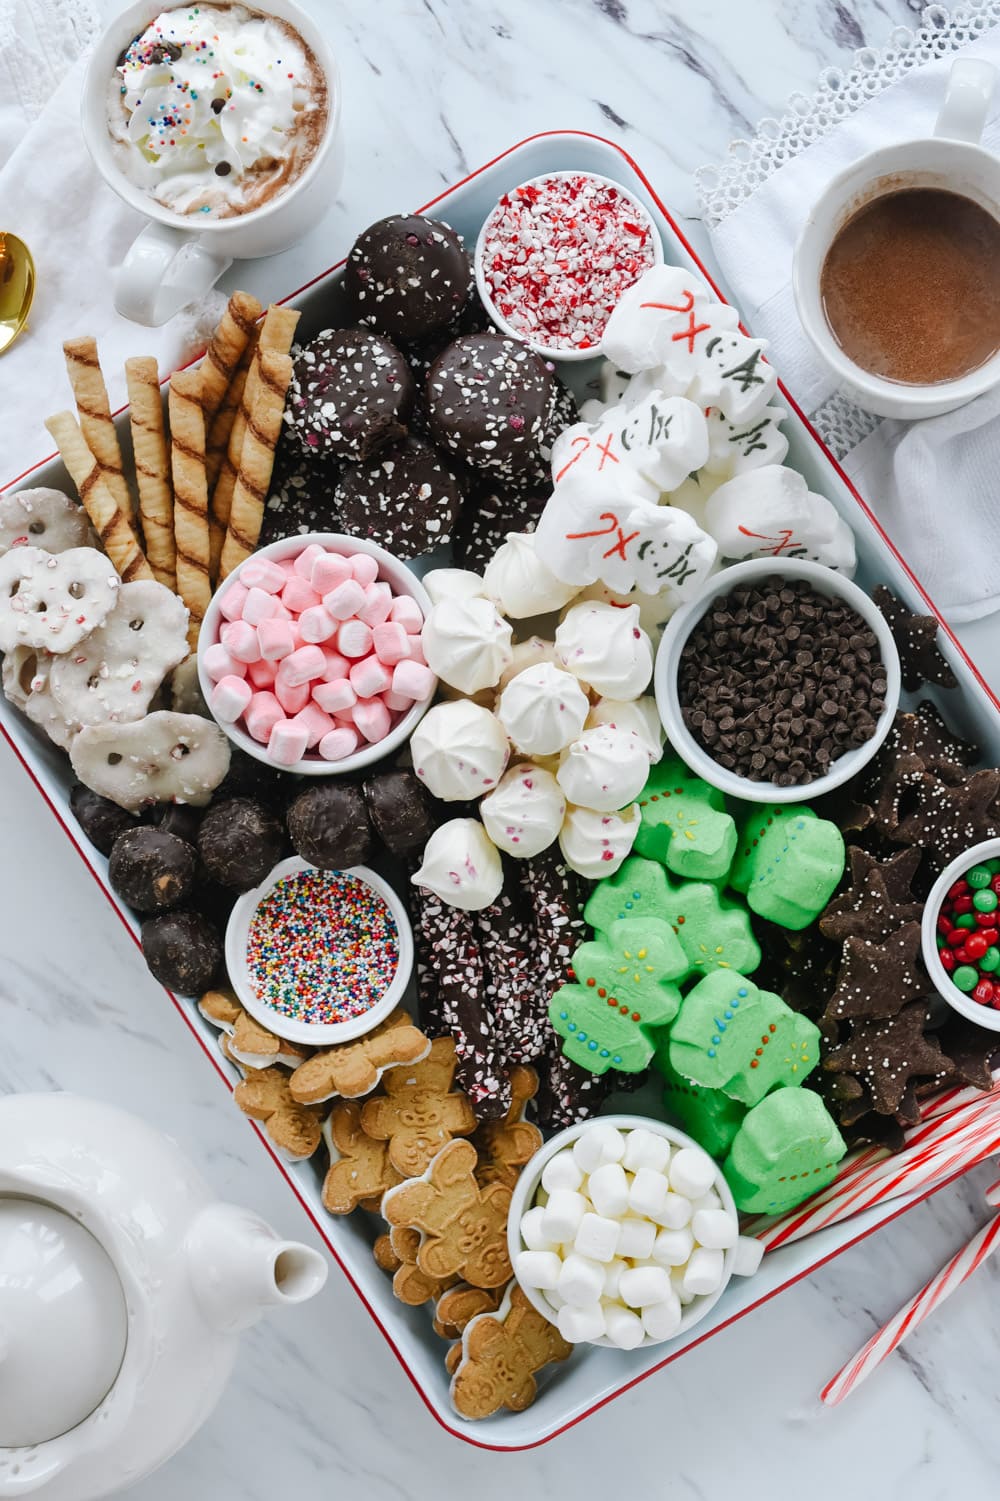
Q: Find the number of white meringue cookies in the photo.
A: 12